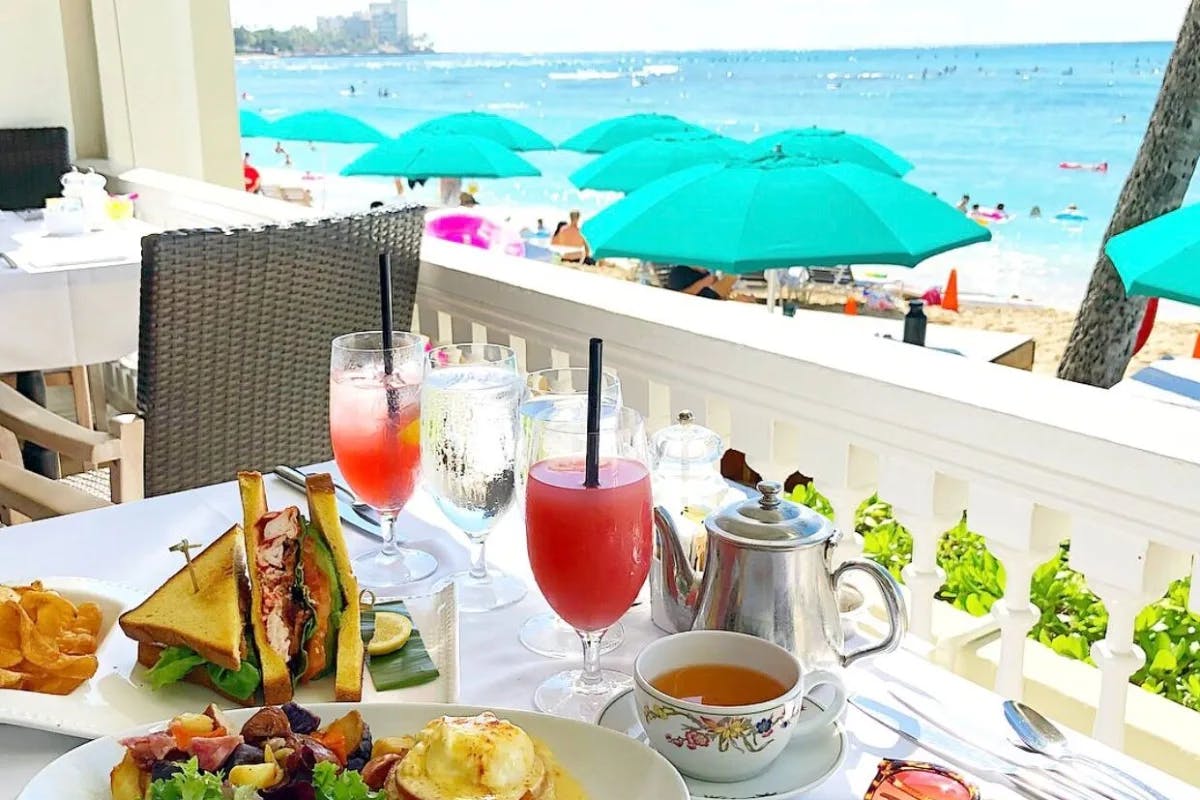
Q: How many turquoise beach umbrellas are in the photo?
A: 9